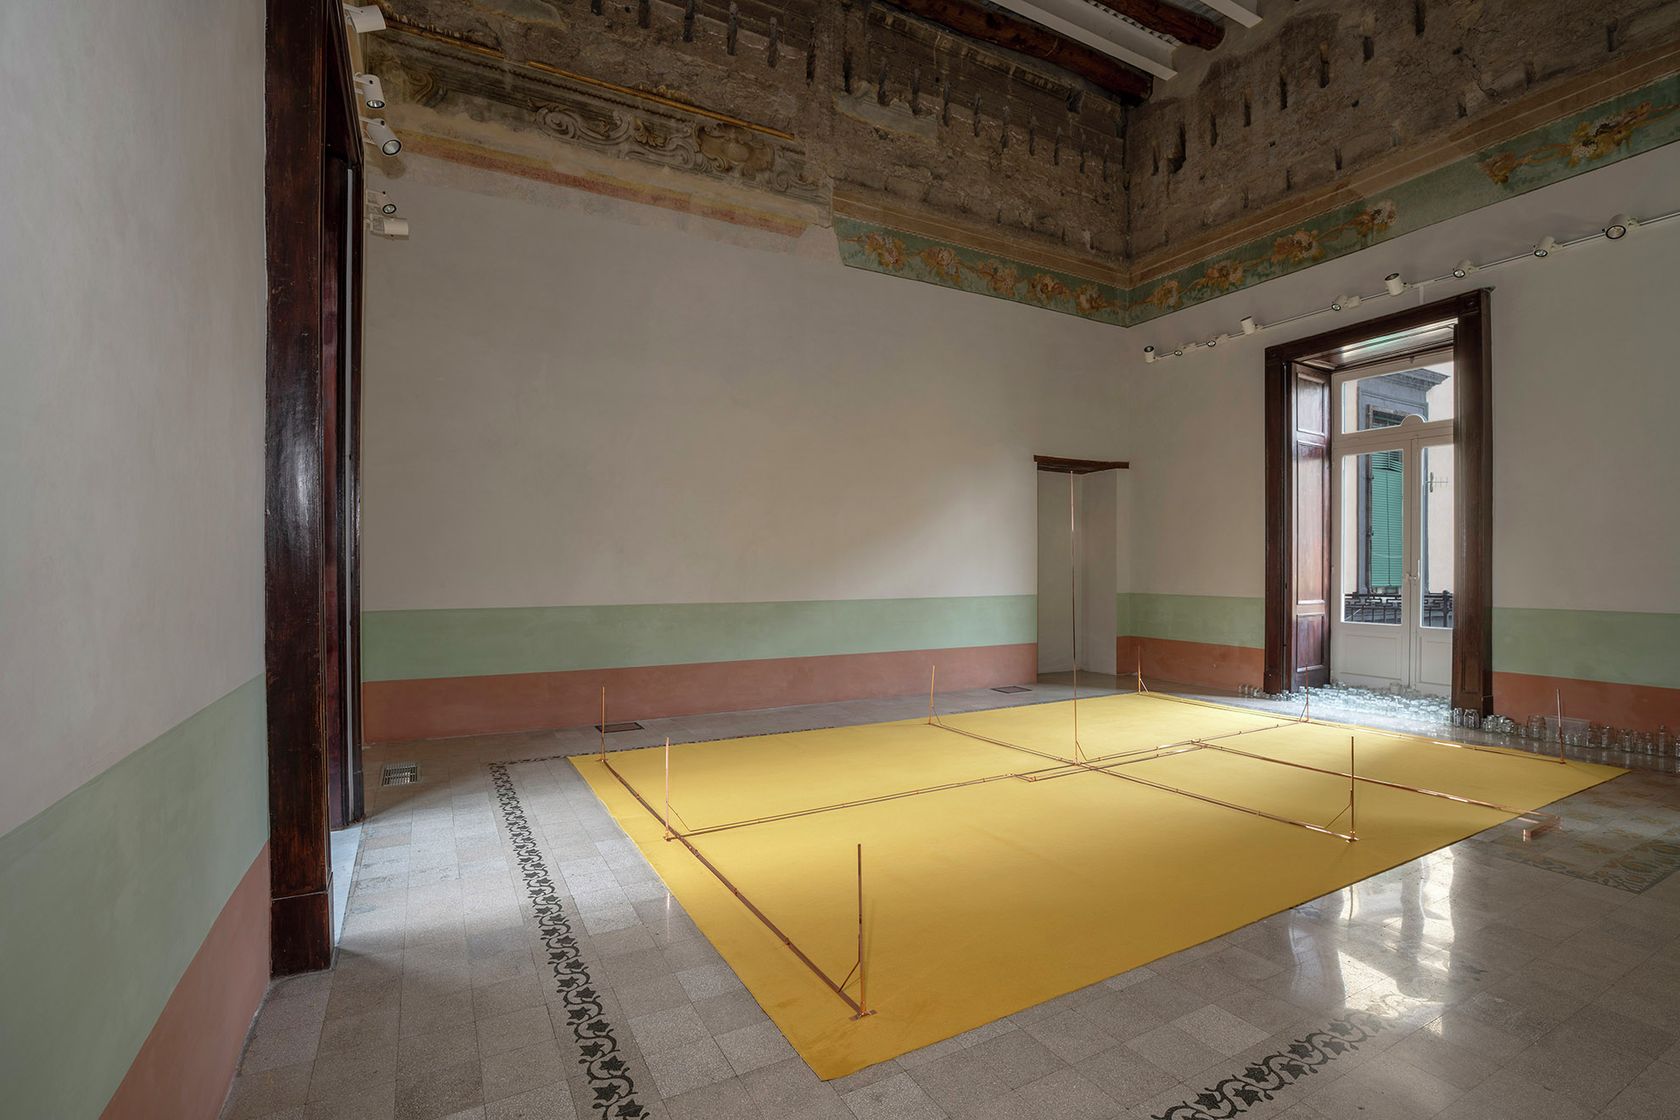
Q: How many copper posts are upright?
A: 9